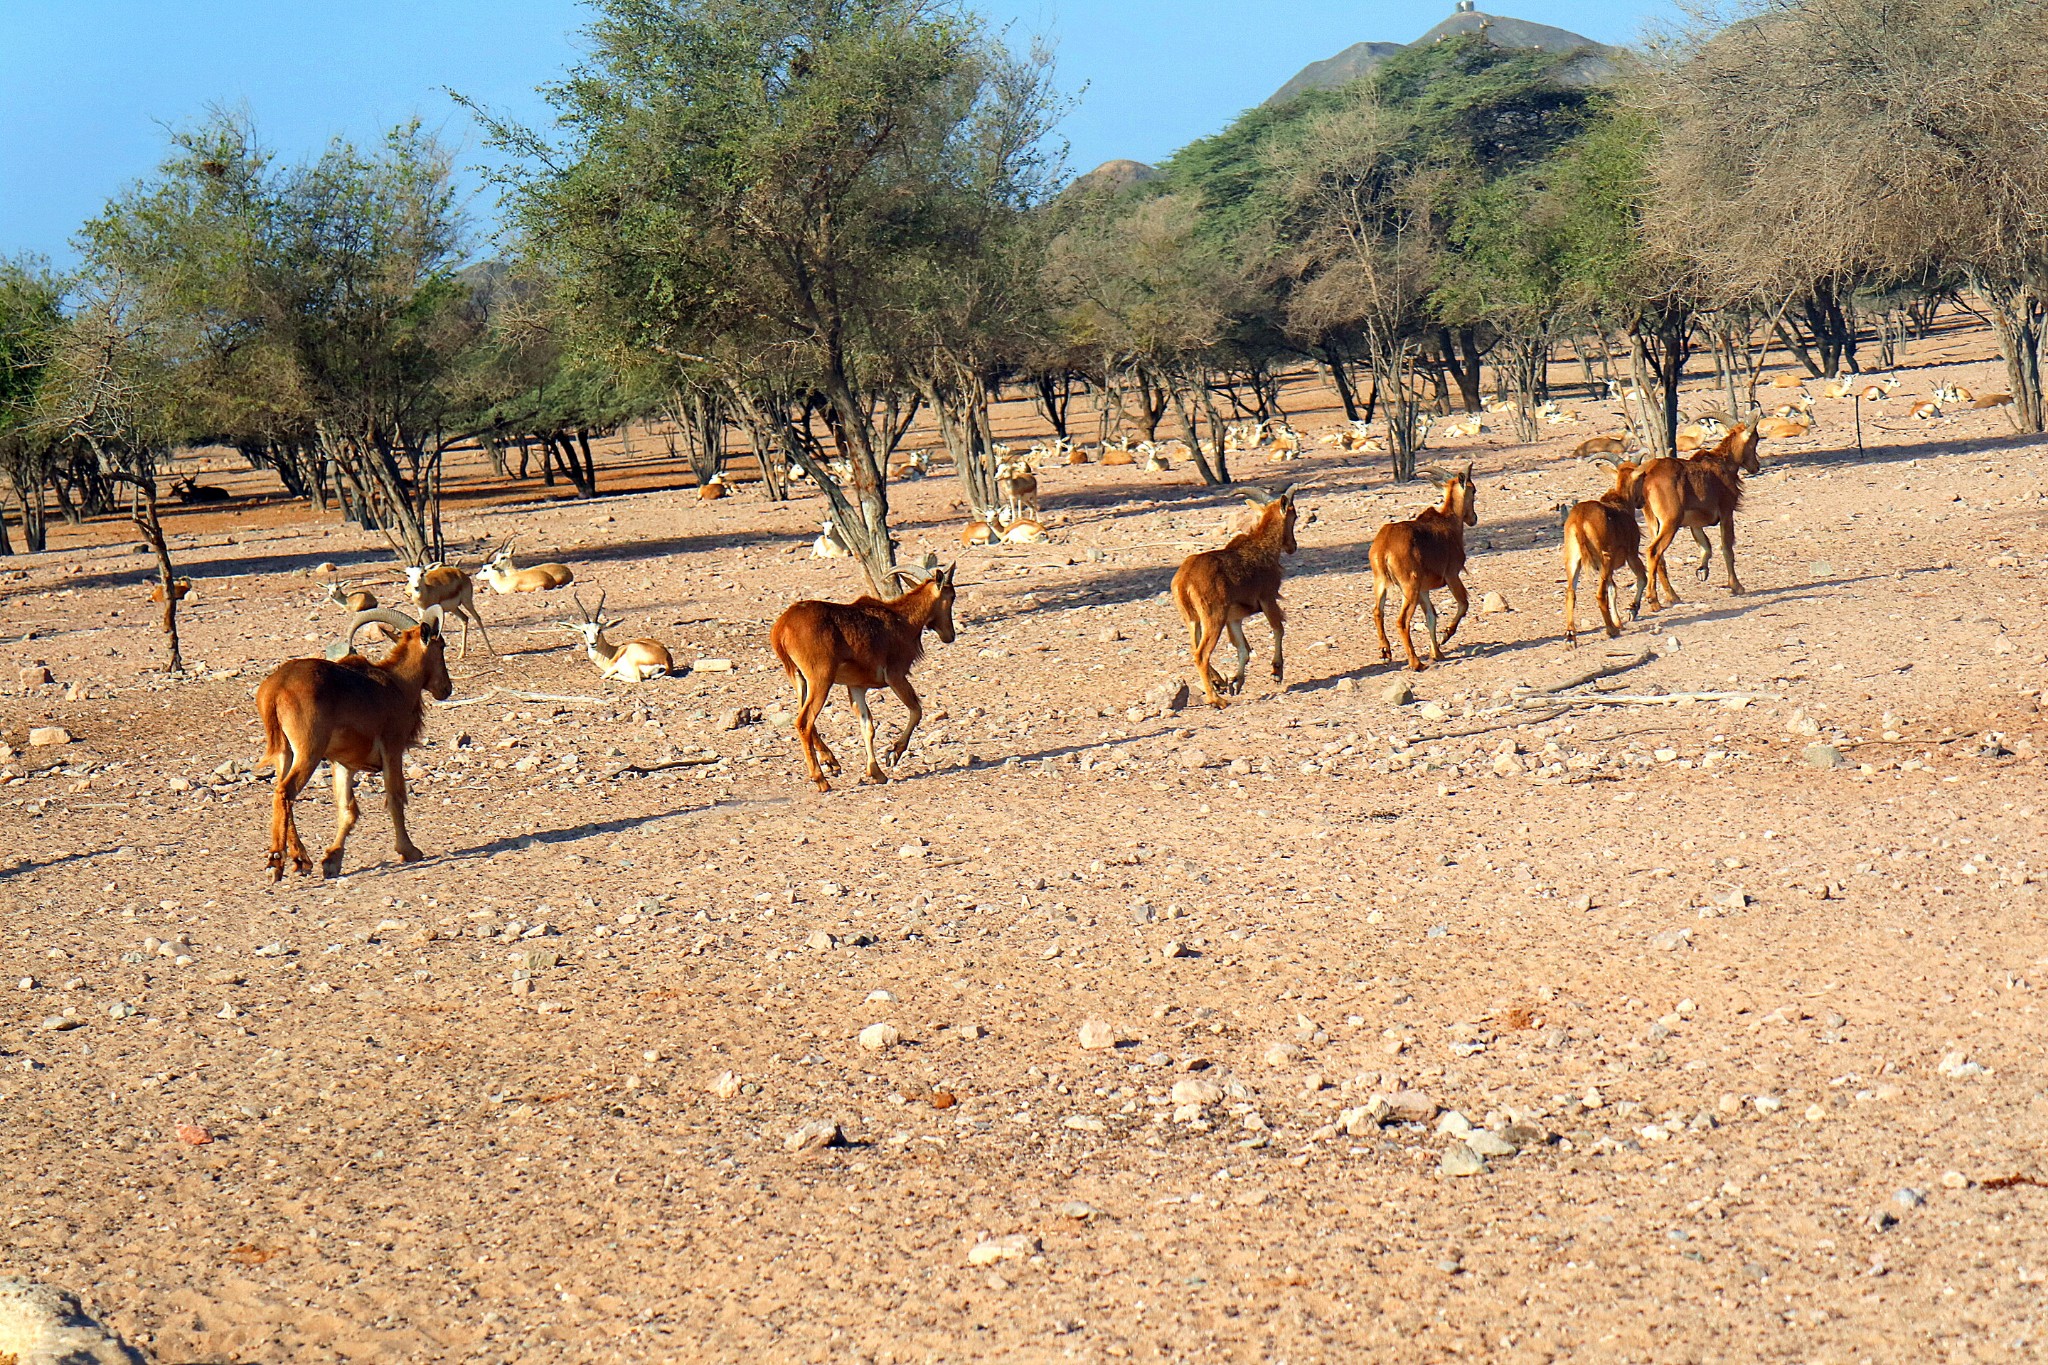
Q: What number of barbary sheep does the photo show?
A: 6